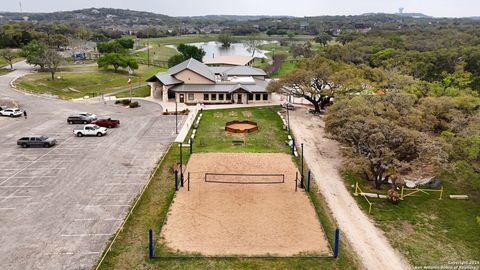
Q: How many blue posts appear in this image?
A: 6